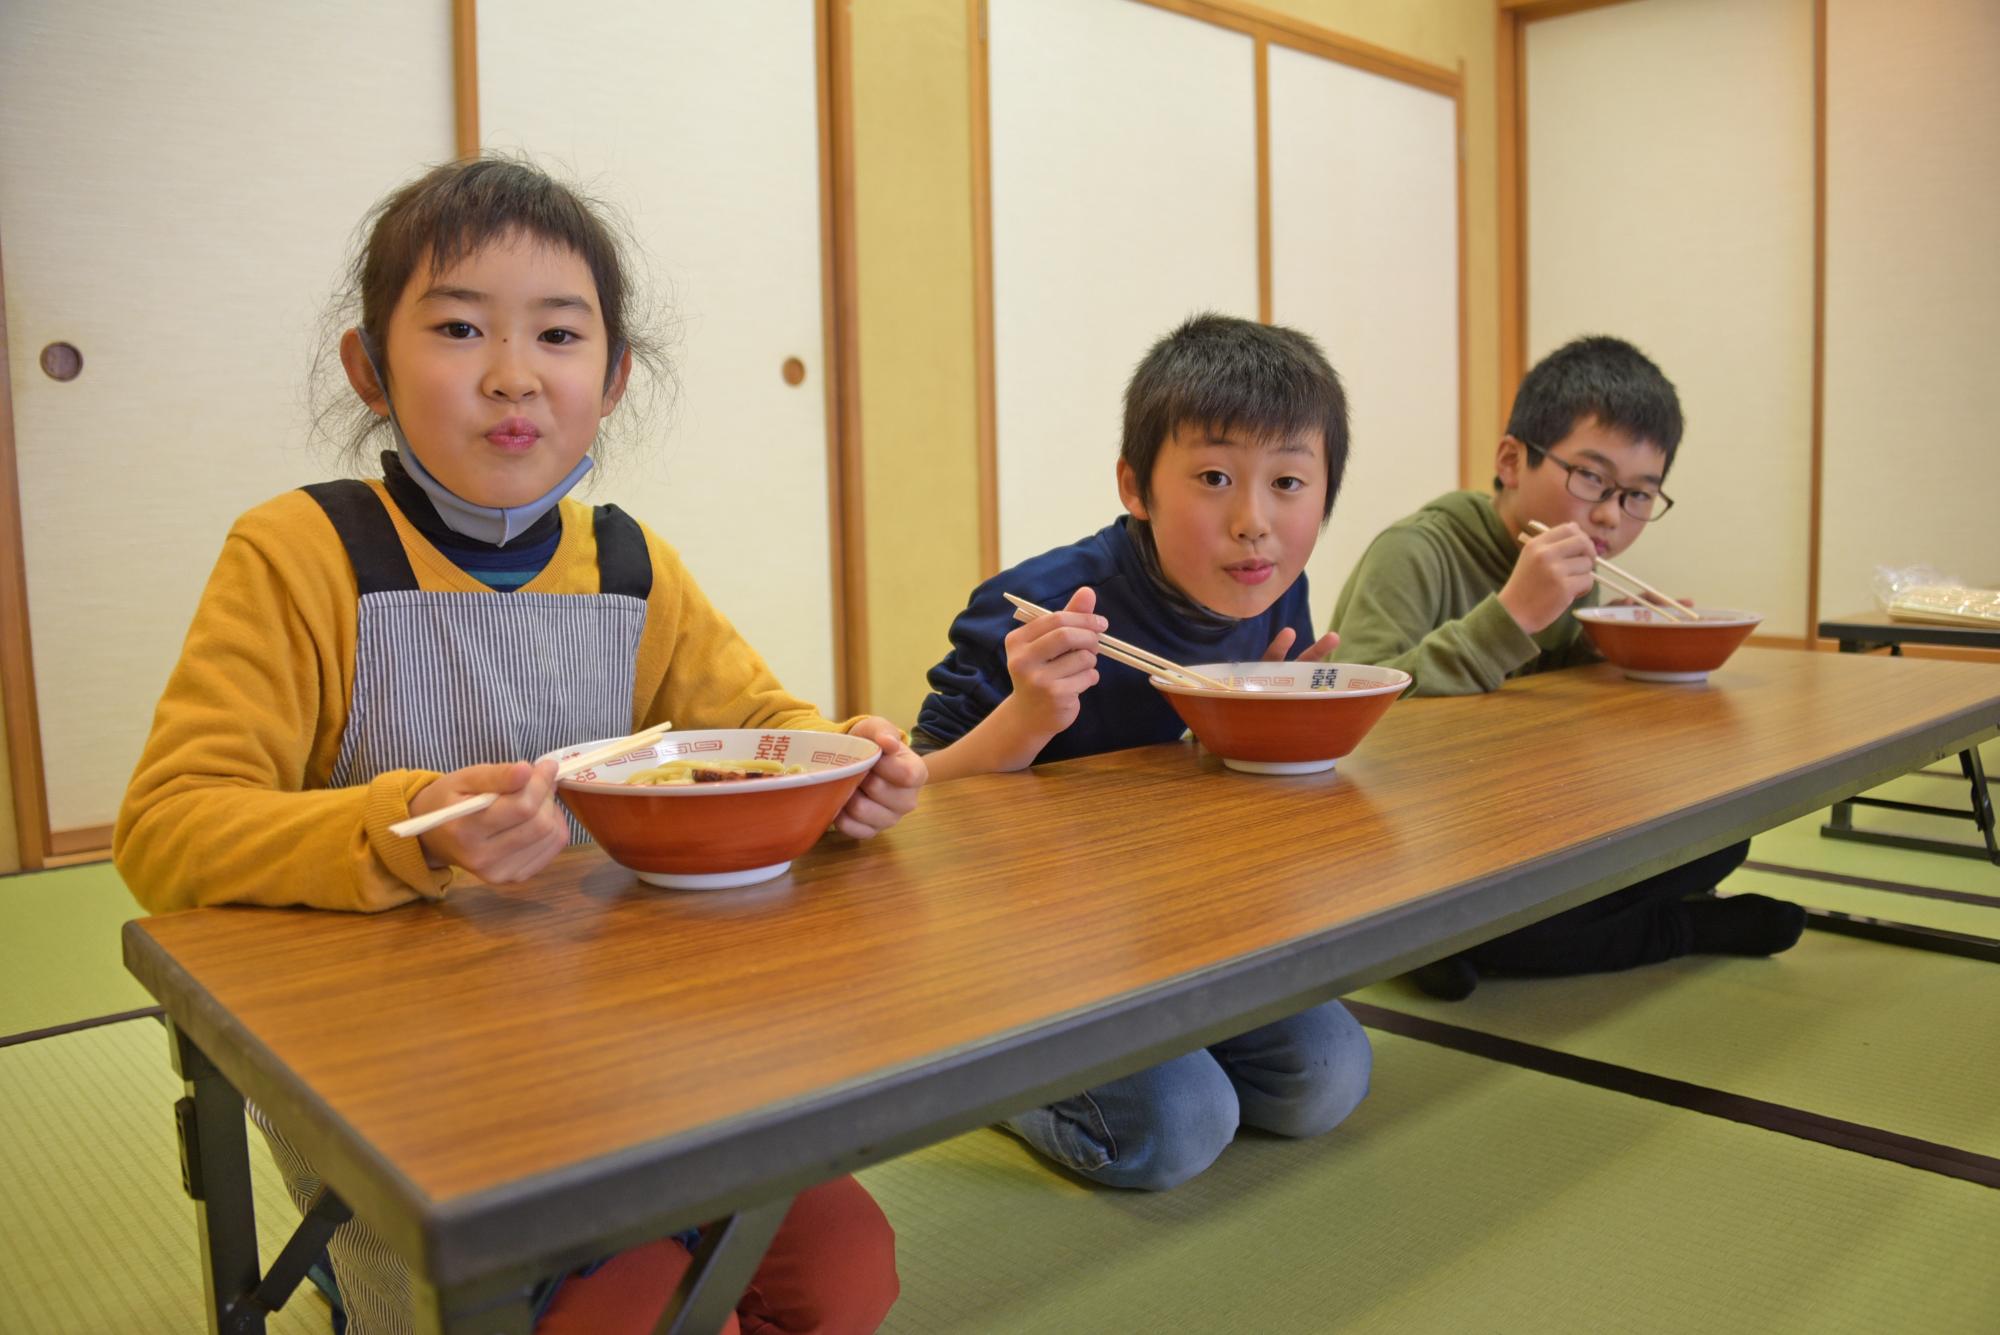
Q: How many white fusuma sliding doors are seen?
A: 6